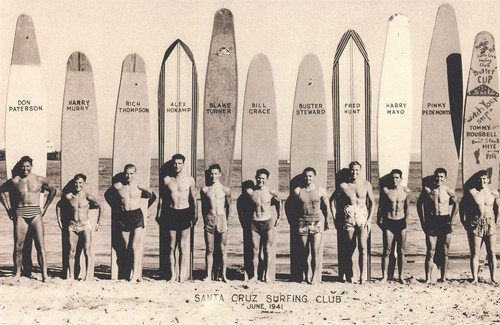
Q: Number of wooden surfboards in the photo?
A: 11